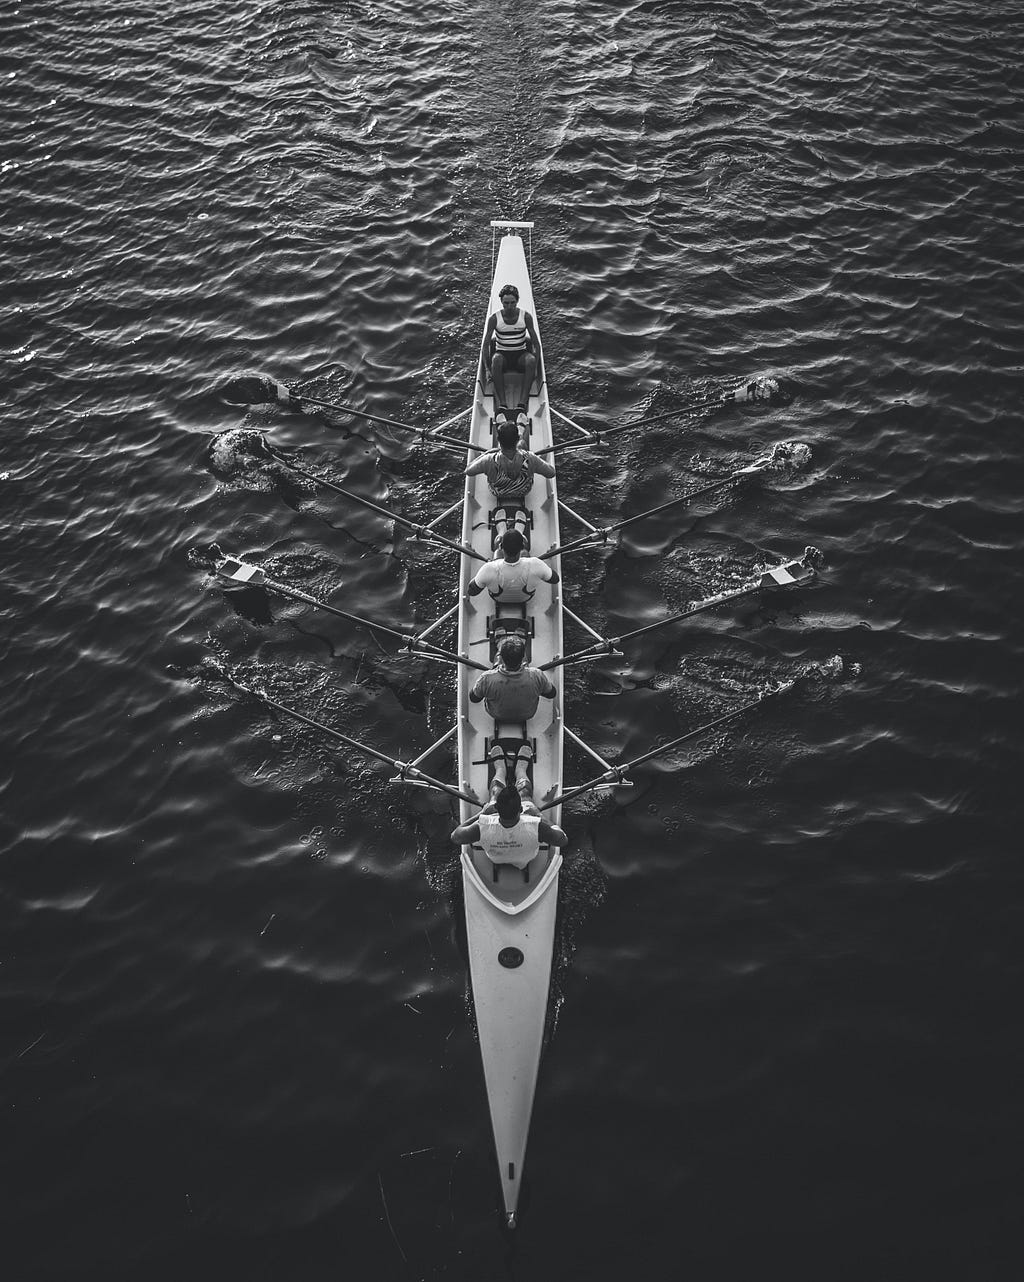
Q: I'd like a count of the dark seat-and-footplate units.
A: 4